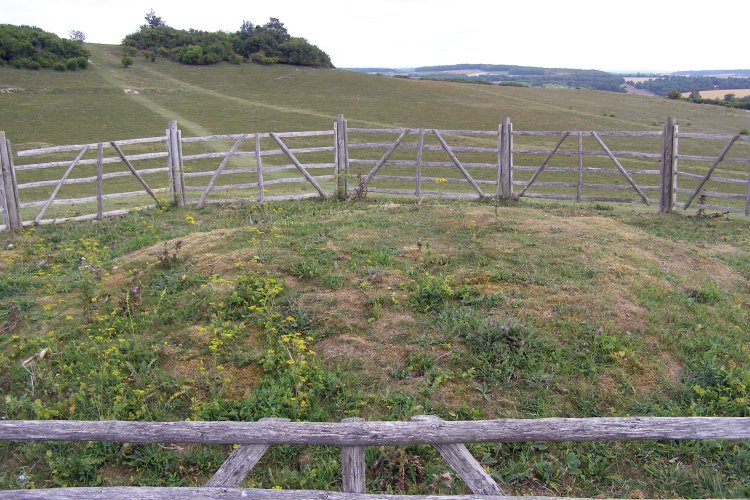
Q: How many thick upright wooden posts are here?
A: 5